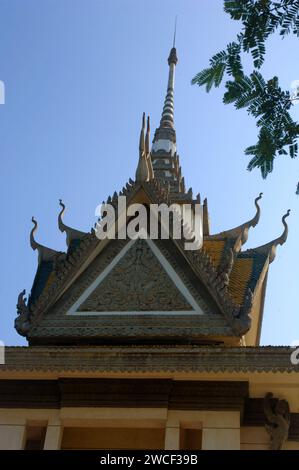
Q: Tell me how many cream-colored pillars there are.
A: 4